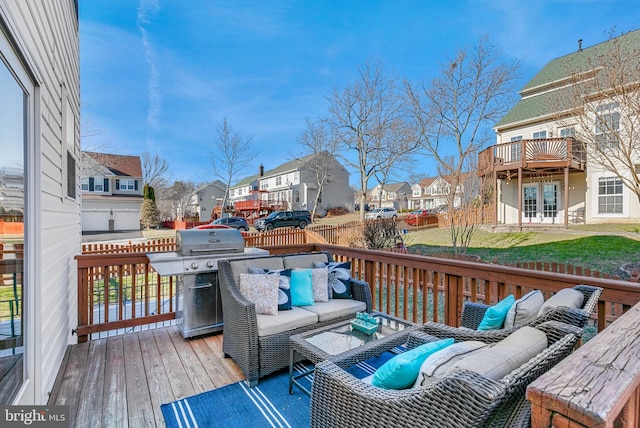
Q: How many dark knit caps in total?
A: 0